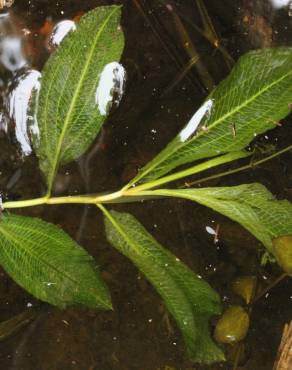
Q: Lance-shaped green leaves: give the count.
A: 5